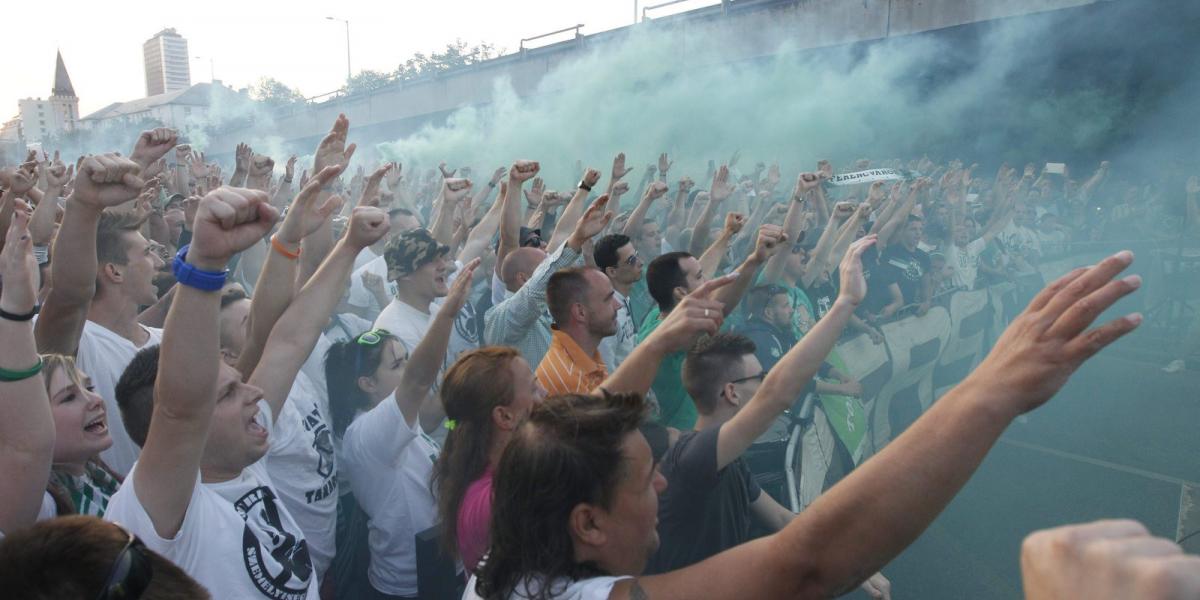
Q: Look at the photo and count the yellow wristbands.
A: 0